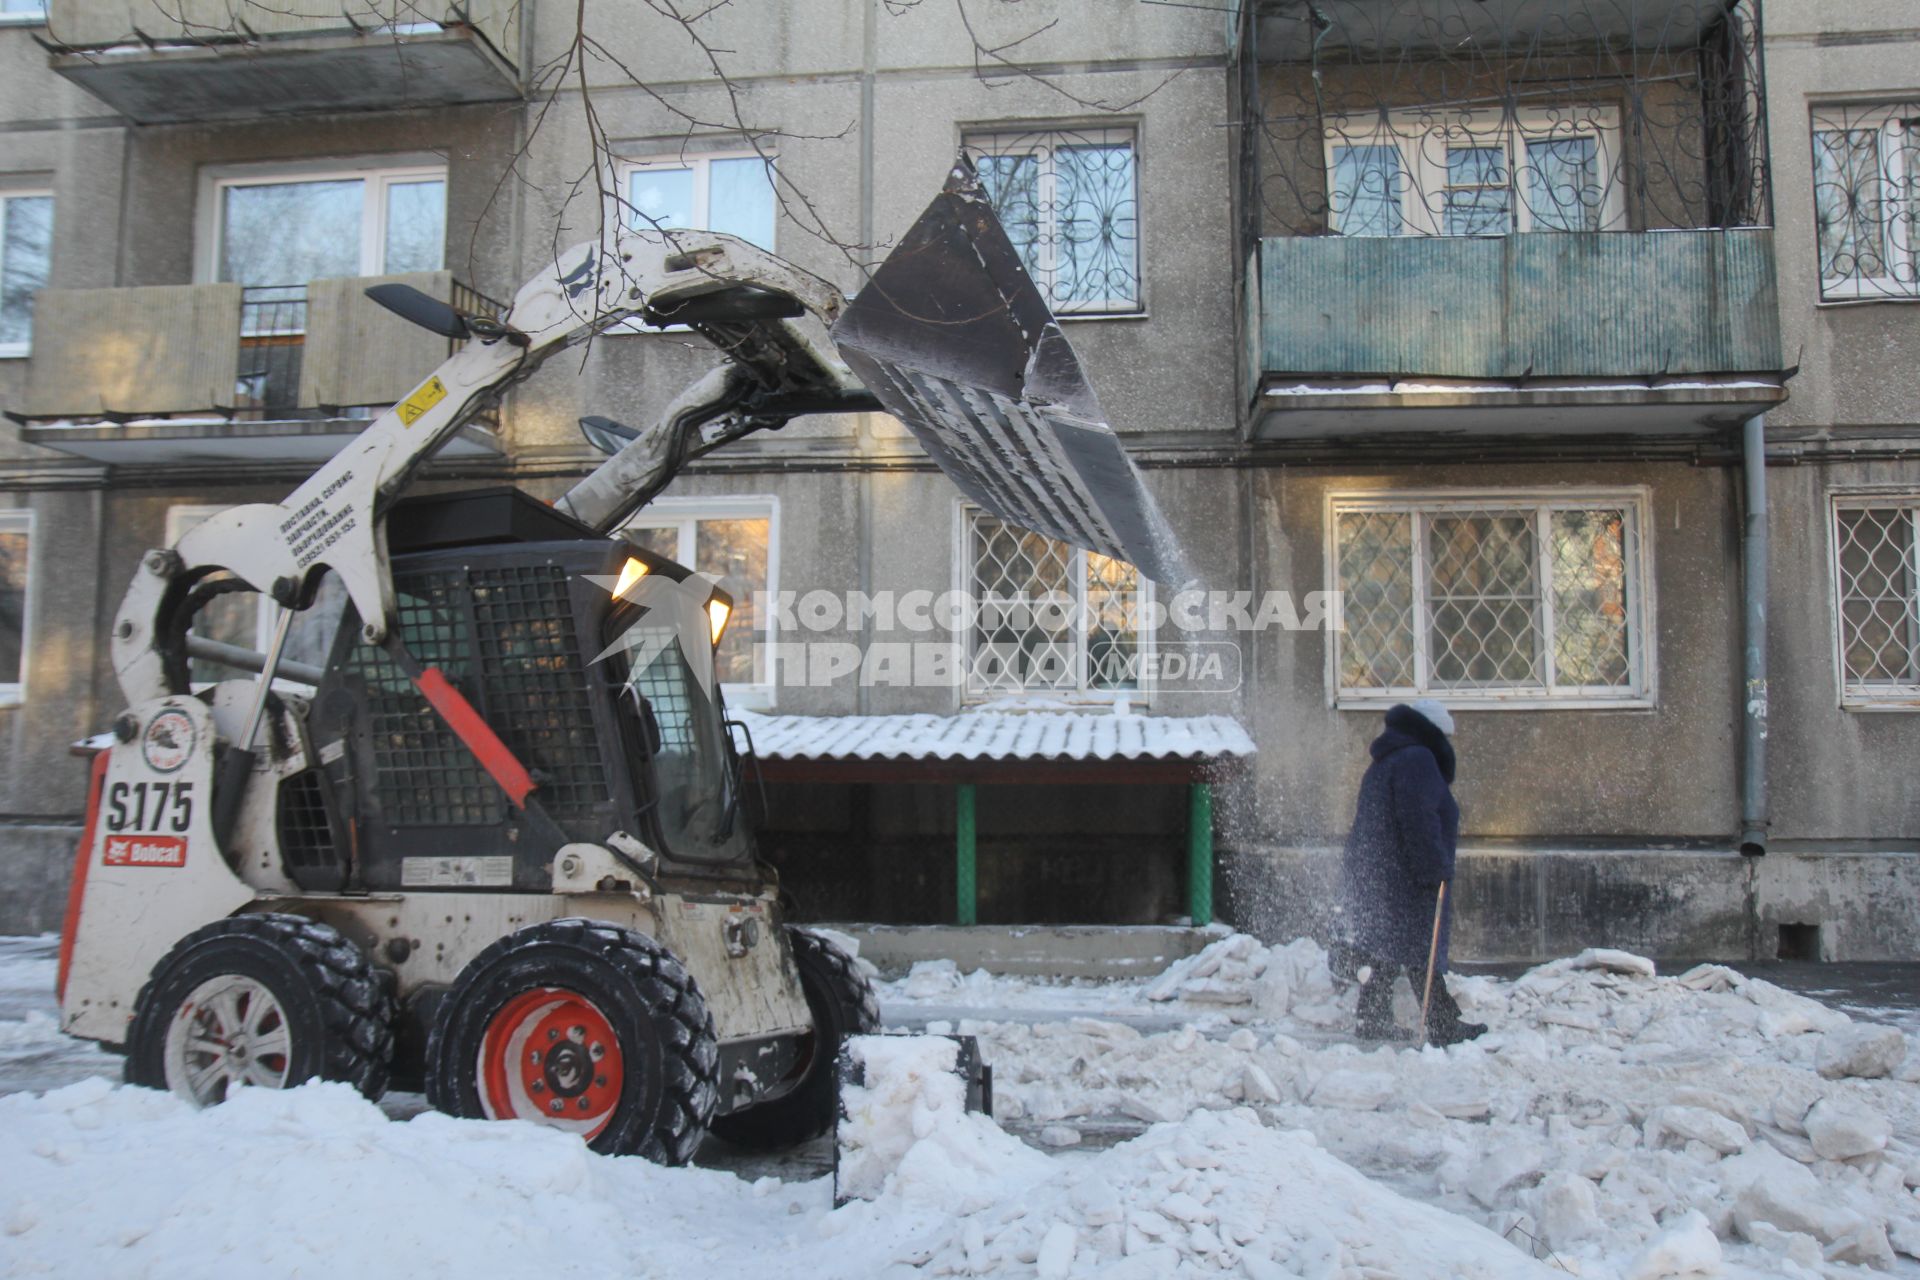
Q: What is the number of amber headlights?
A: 2